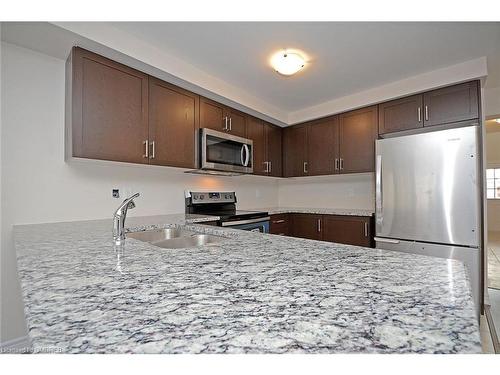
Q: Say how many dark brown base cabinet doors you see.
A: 2